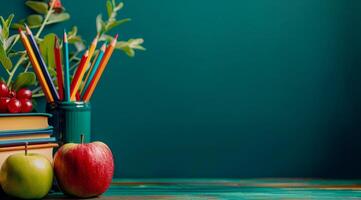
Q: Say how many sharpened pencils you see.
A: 8